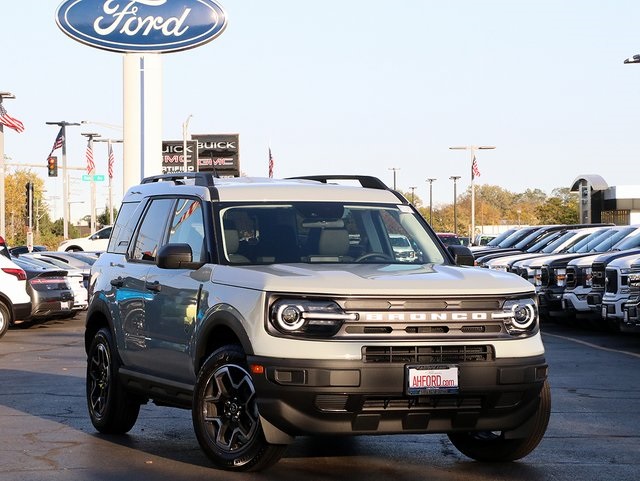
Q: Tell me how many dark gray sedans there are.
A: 1